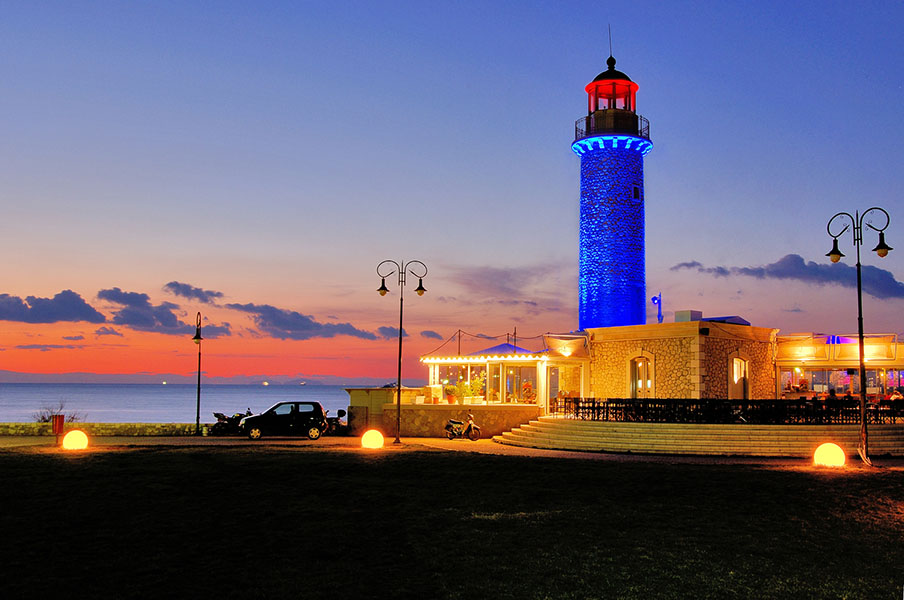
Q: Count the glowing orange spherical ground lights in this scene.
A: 3